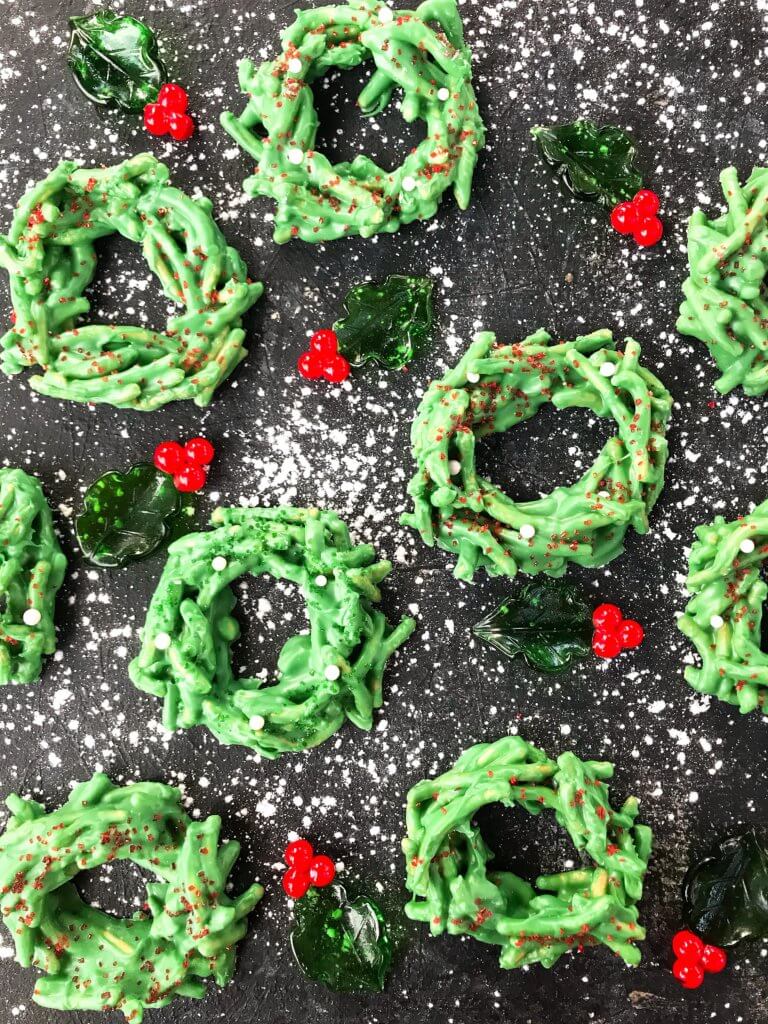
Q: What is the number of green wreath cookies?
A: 9